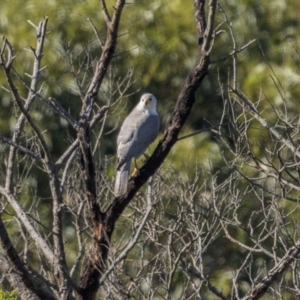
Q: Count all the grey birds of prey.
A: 1